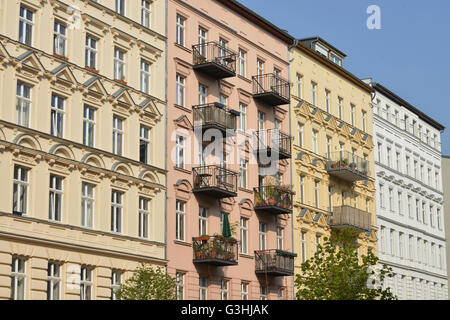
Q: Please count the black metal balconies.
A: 8